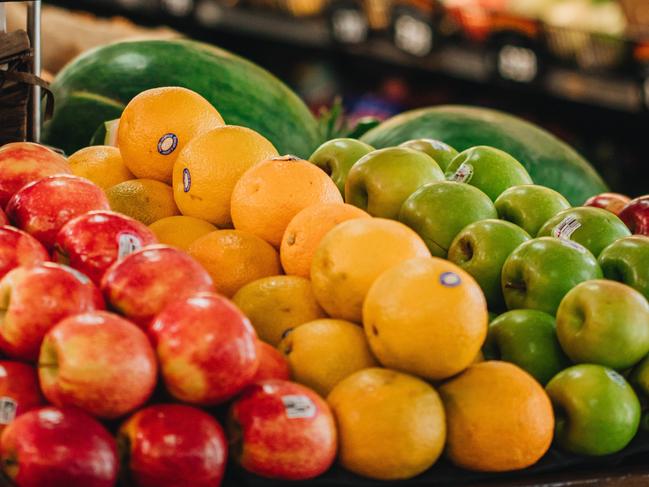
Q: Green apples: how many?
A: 14